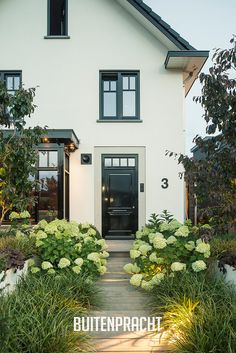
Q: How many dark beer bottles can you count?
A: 0